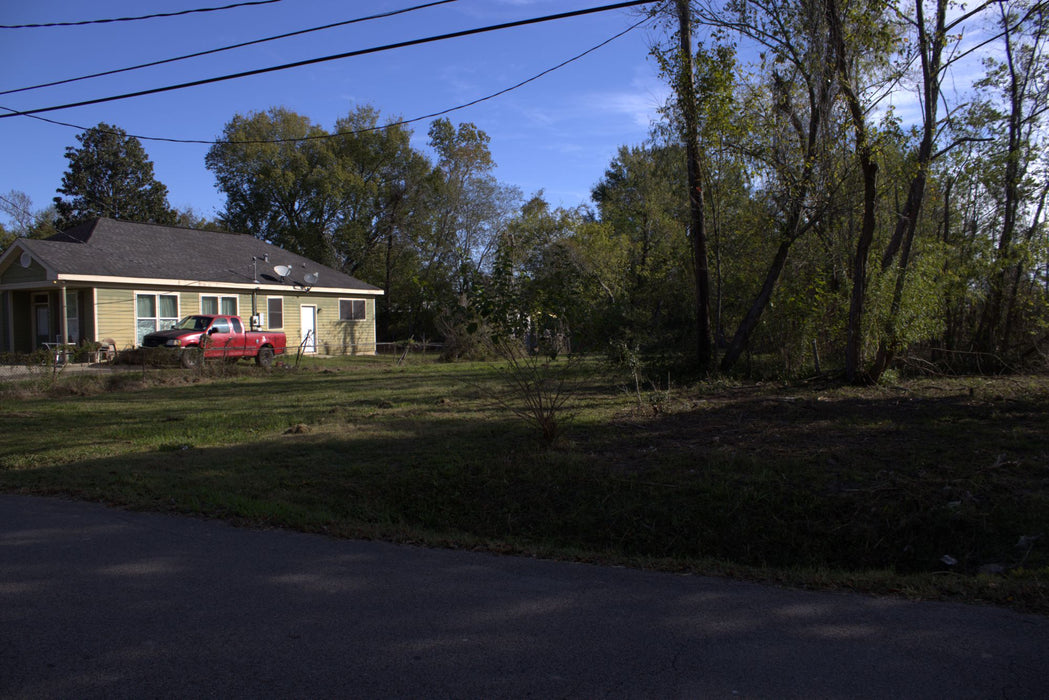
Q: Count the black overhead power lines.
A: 4